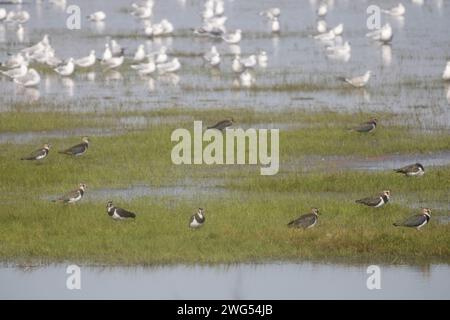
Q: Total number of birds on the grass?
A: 11